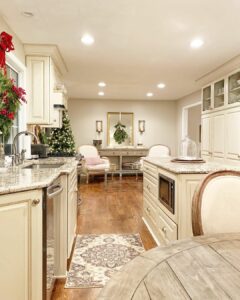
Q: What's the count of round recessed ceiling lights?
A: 6